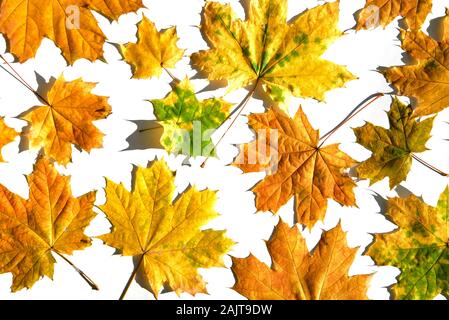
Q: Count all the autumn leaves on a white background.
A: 14